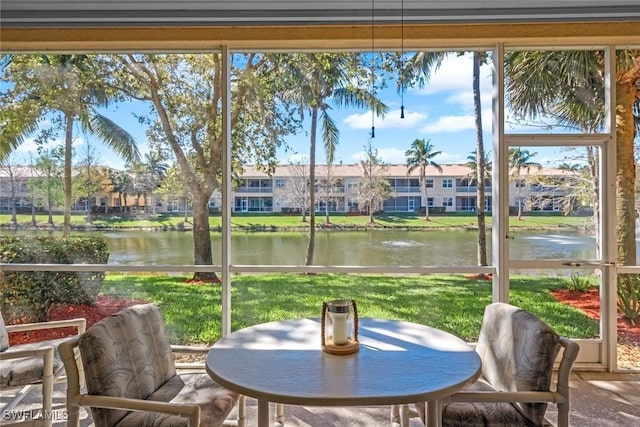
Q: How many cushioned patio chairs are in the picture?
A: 3